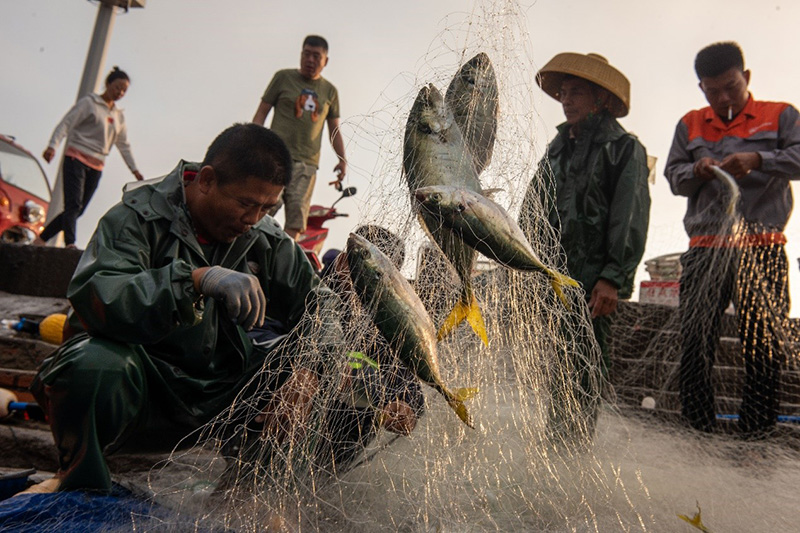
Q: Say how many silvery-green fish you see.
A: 4